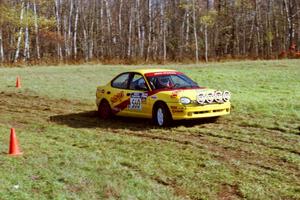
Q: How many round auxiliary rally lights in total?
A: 4